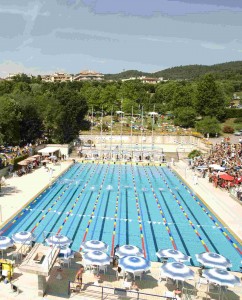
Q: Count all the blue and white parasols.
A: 12